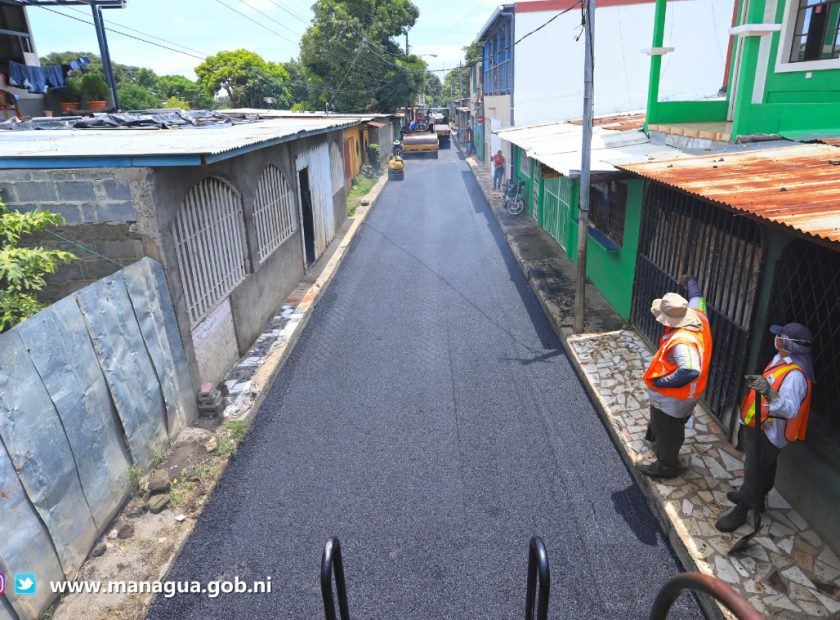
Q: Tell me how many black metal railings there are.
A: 2